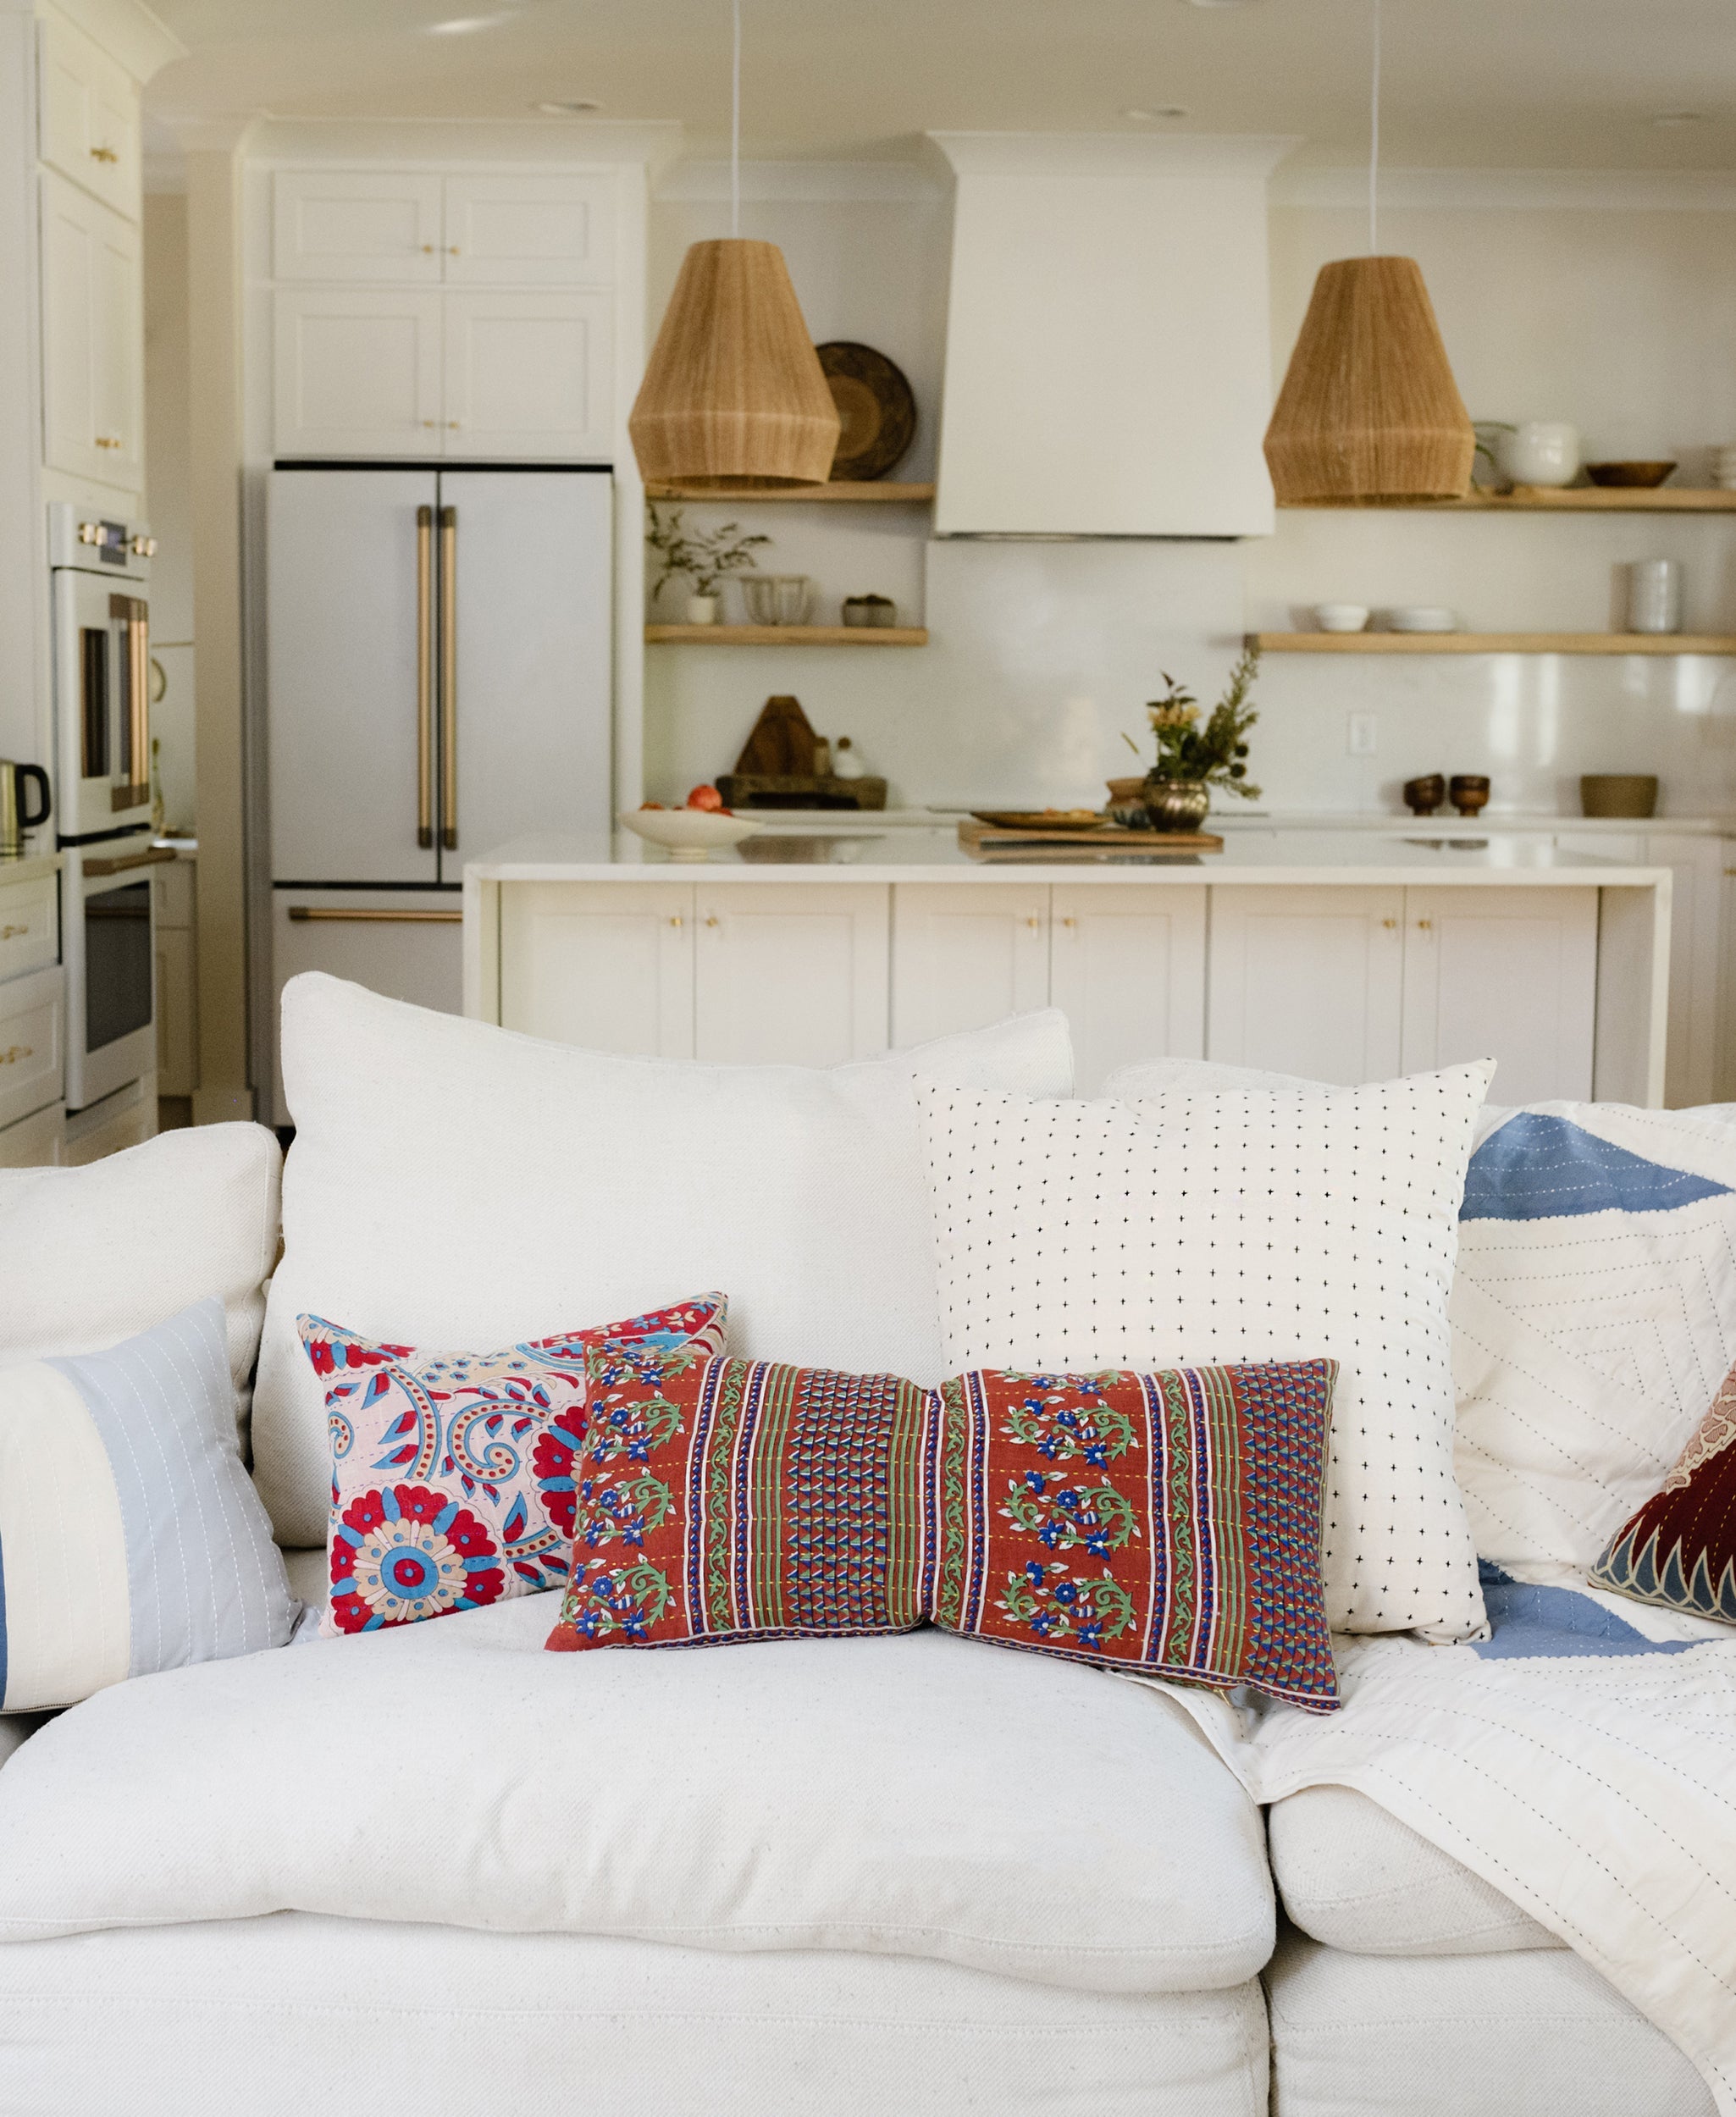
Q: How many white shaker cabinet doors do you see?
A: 14